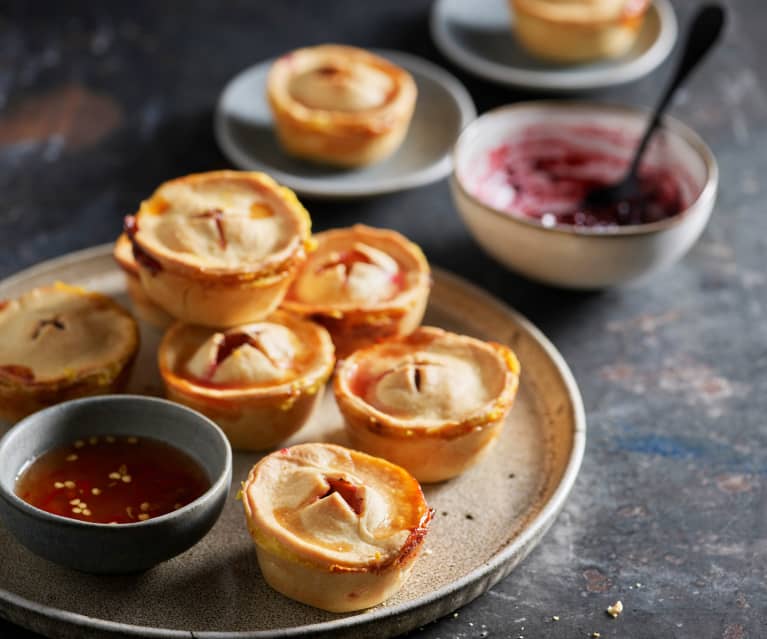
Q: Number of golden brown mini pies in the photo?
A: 9